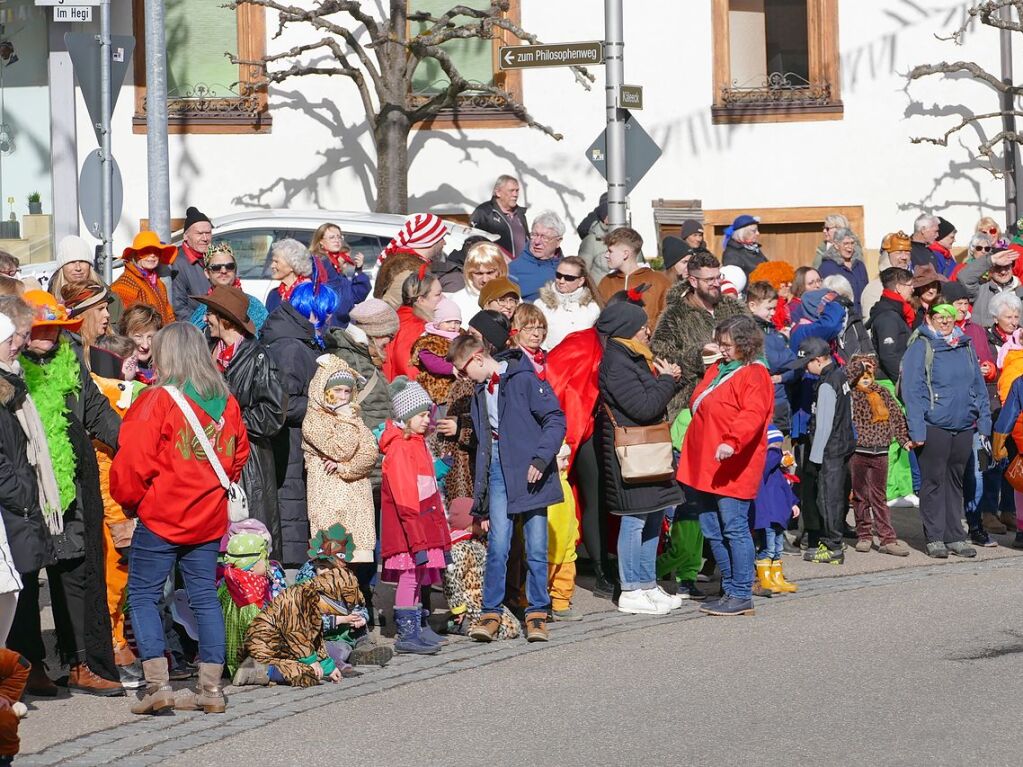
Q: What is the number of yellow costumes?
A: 1